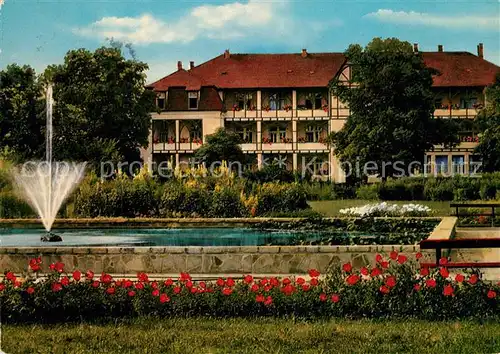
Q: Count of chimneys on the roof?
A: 7